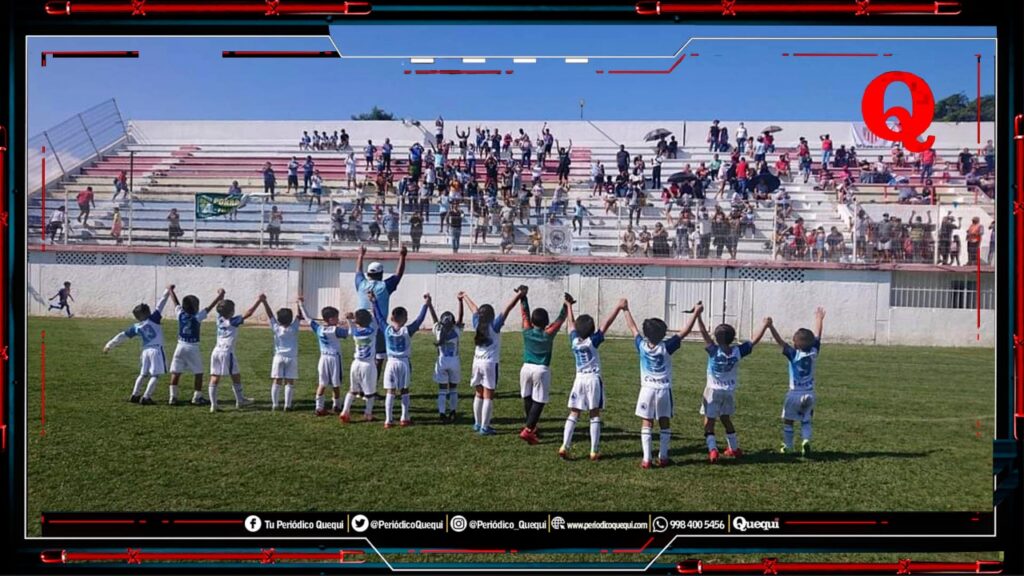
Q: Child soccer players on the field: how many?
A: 14